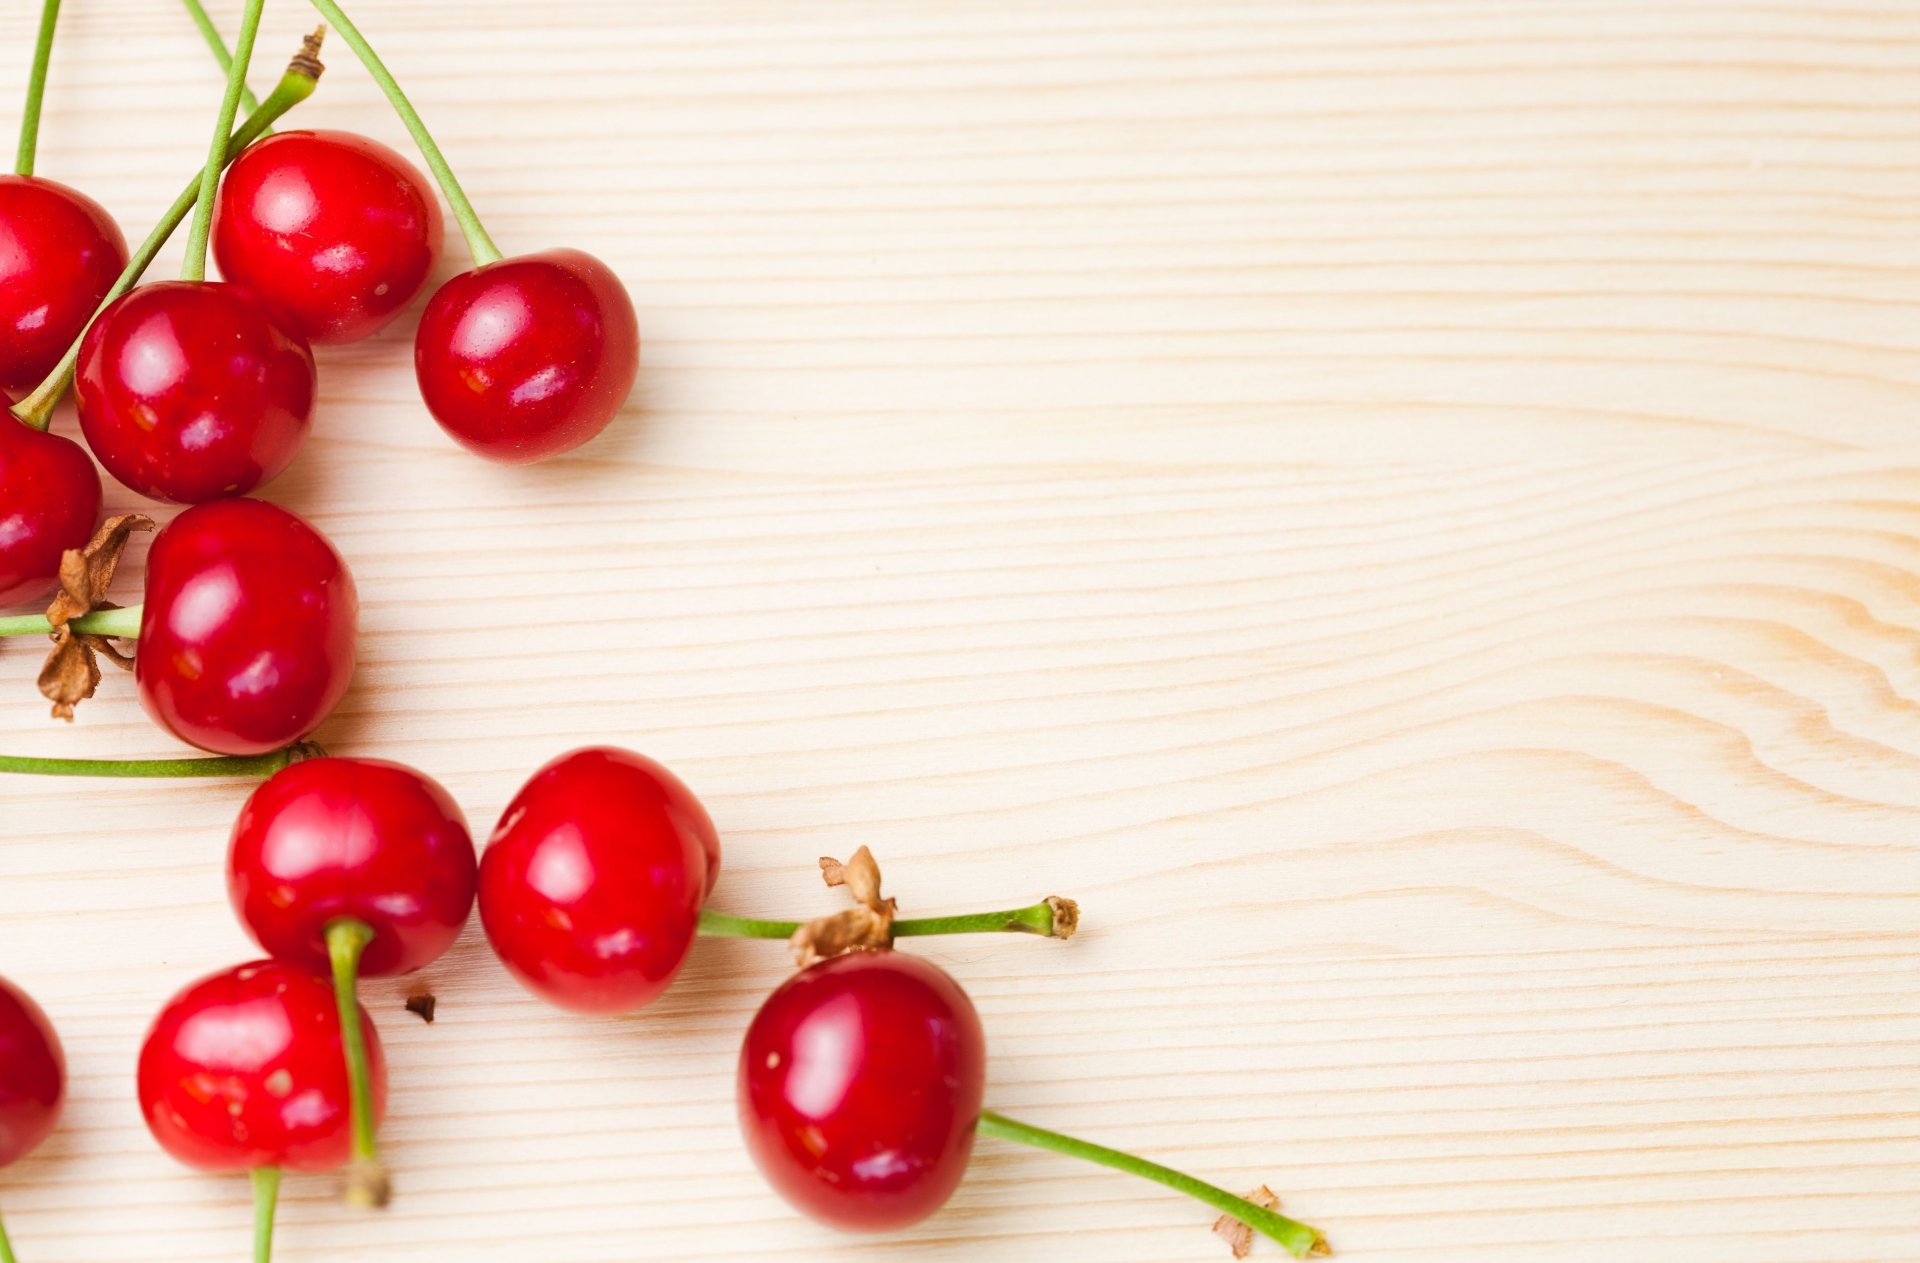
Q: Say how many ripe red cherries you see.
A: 11